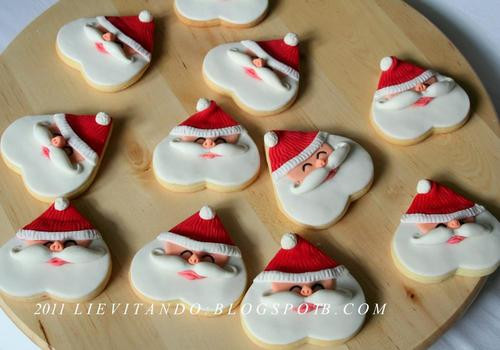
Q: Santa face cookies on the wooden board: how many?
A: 11